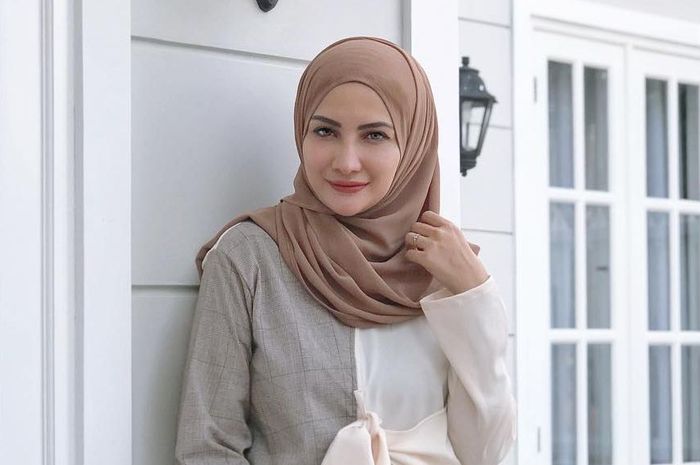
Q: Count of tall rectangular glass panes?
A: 12